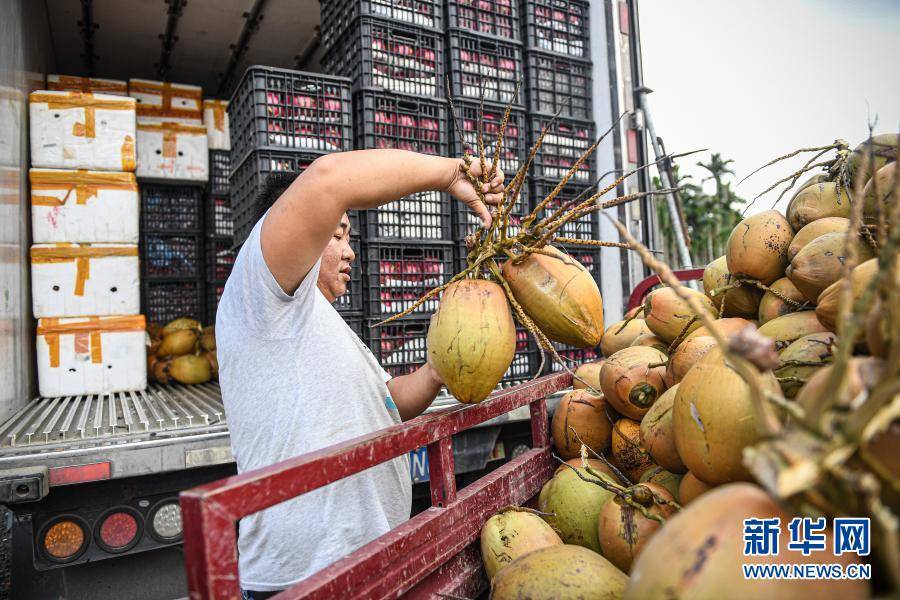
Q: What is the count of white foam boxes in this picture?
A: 8